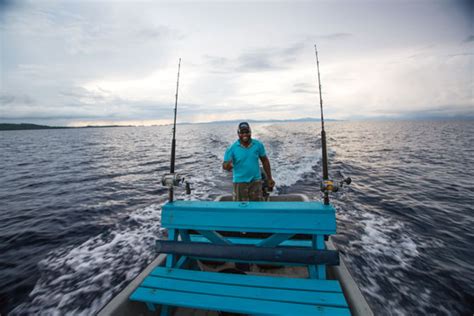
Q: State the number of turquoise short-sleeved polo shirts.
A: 1